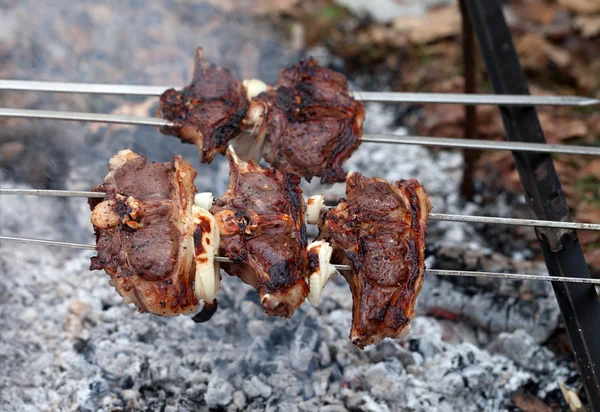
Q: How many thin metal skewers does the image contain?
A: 4